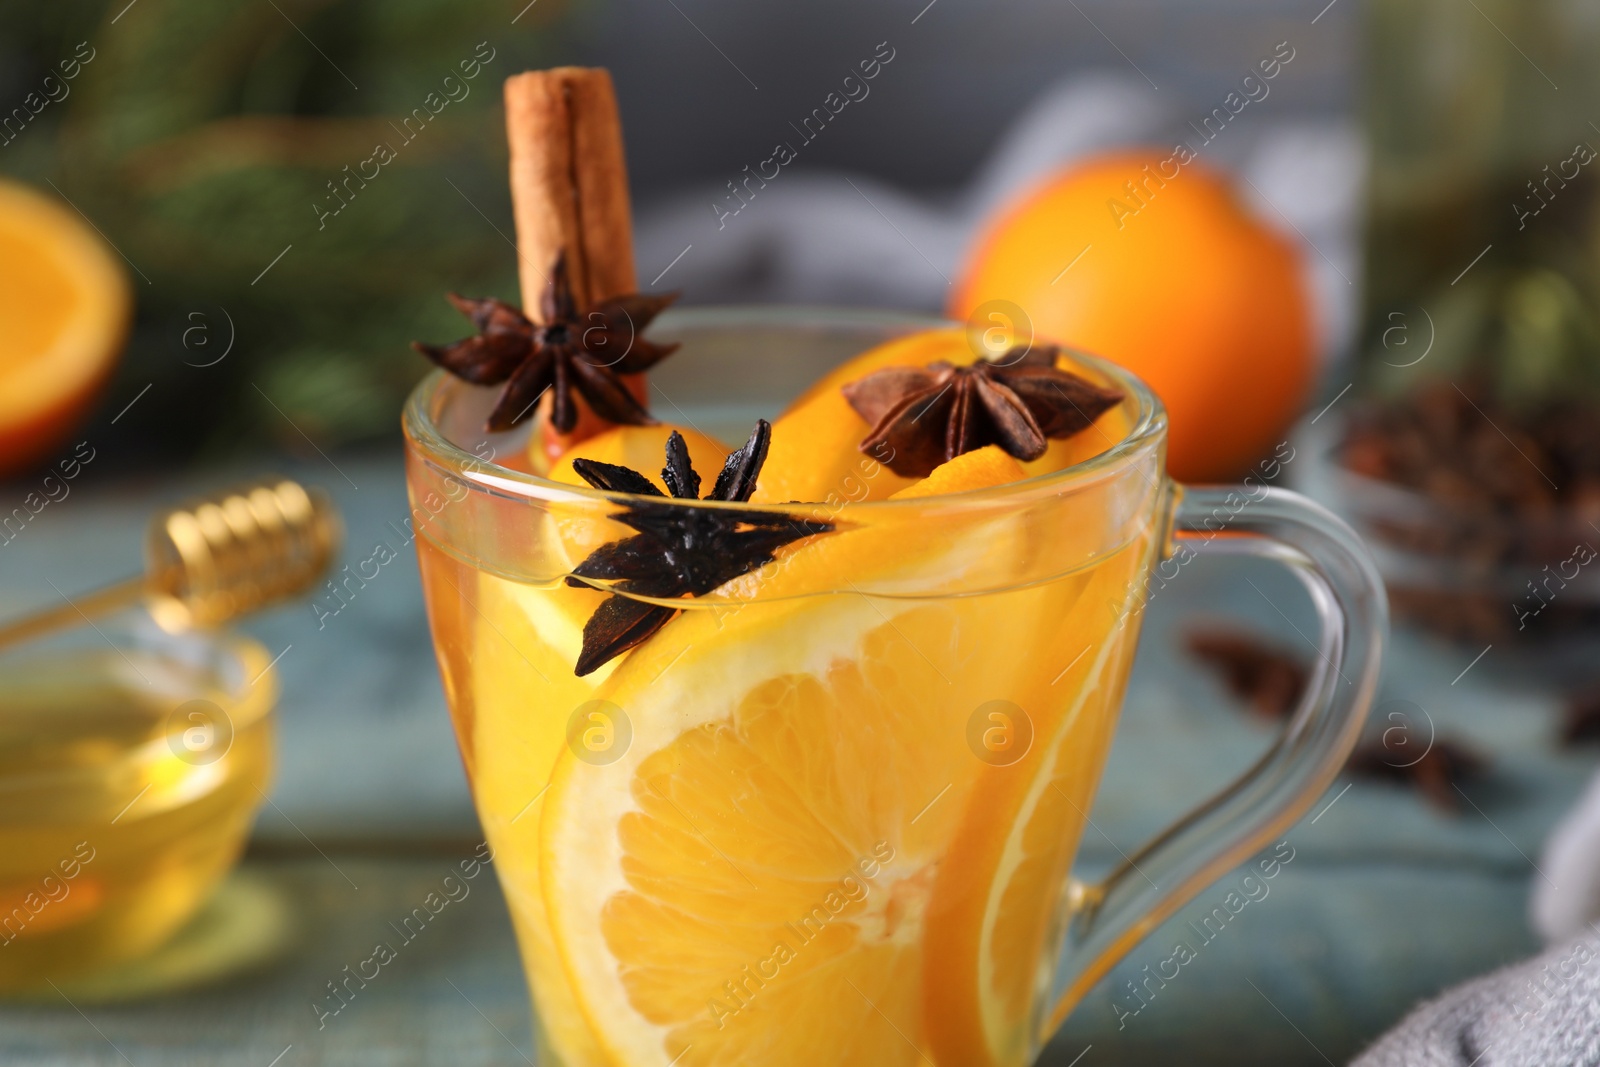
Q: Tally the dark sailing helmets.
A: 0